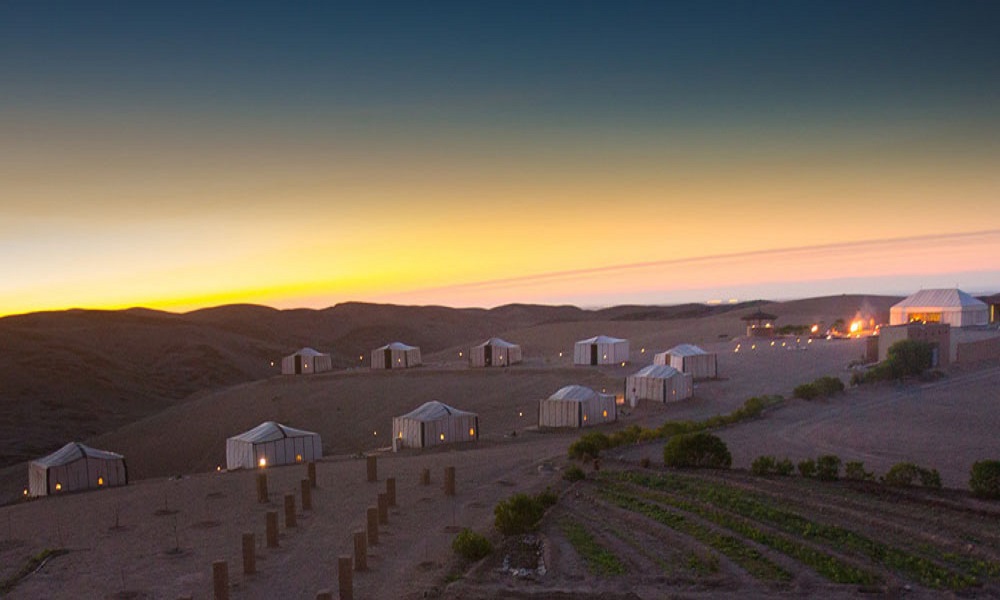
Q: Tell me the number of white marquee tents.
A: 11